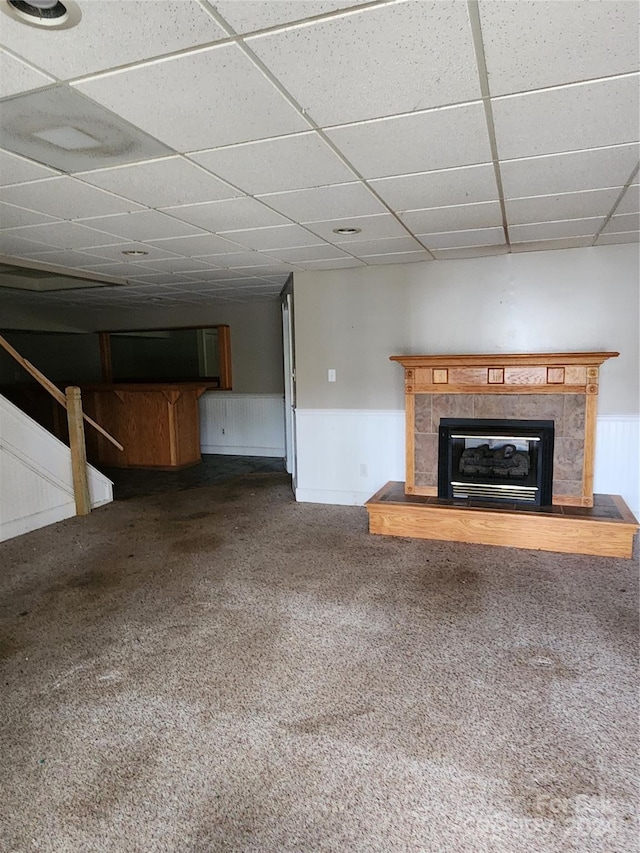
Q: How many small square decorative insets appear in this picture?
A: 3